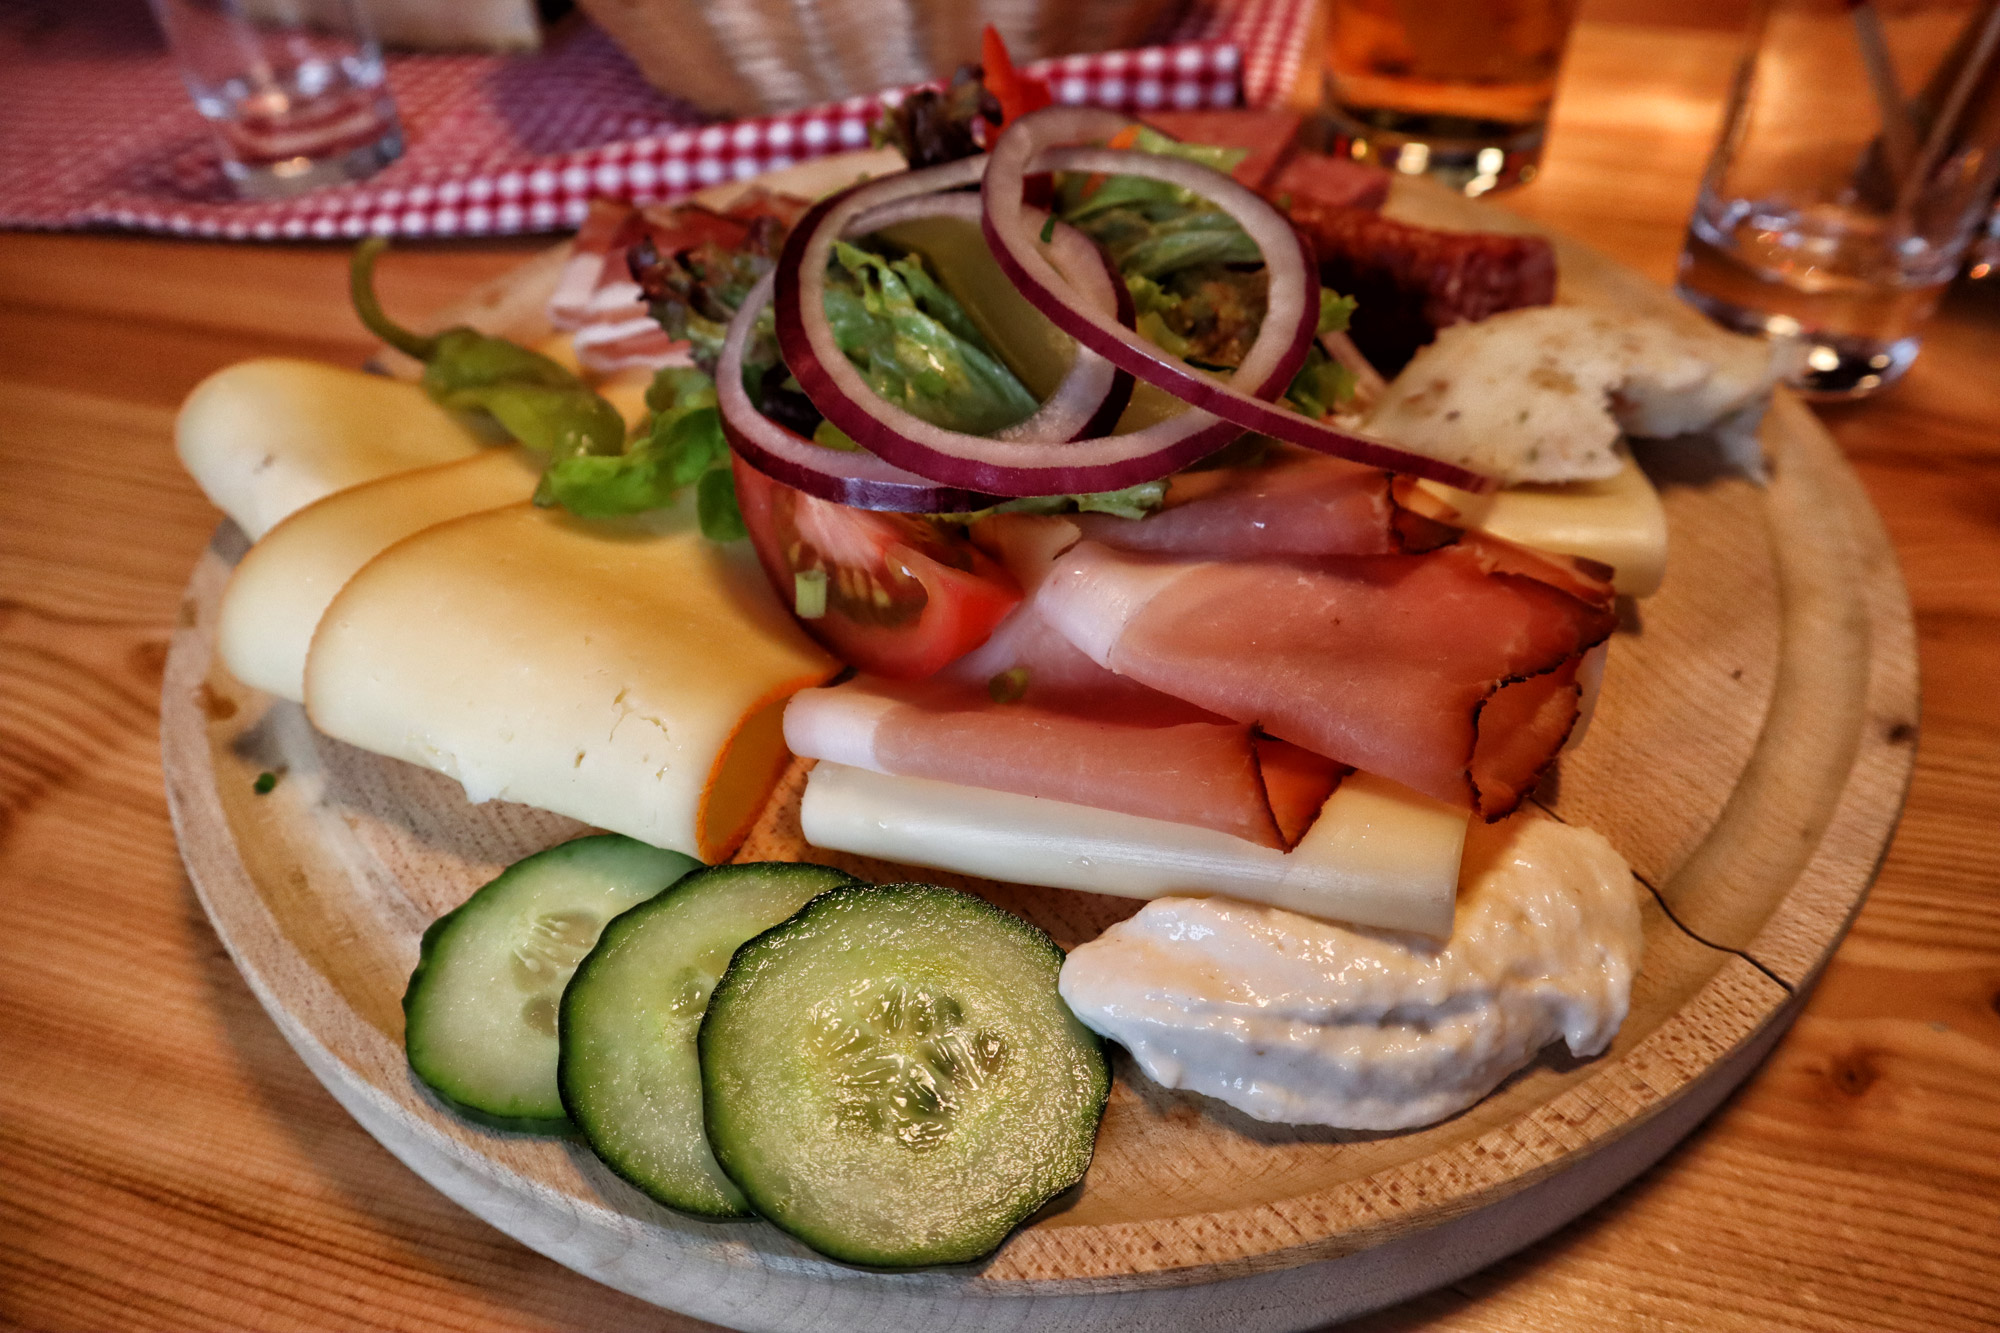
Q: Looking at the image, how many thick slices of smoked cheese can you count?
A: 3